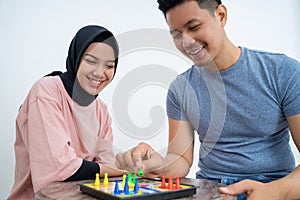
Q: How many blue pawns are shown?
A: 3